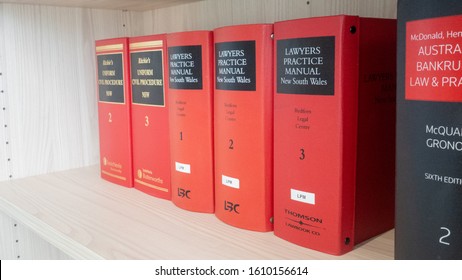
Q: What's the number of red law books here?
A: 5